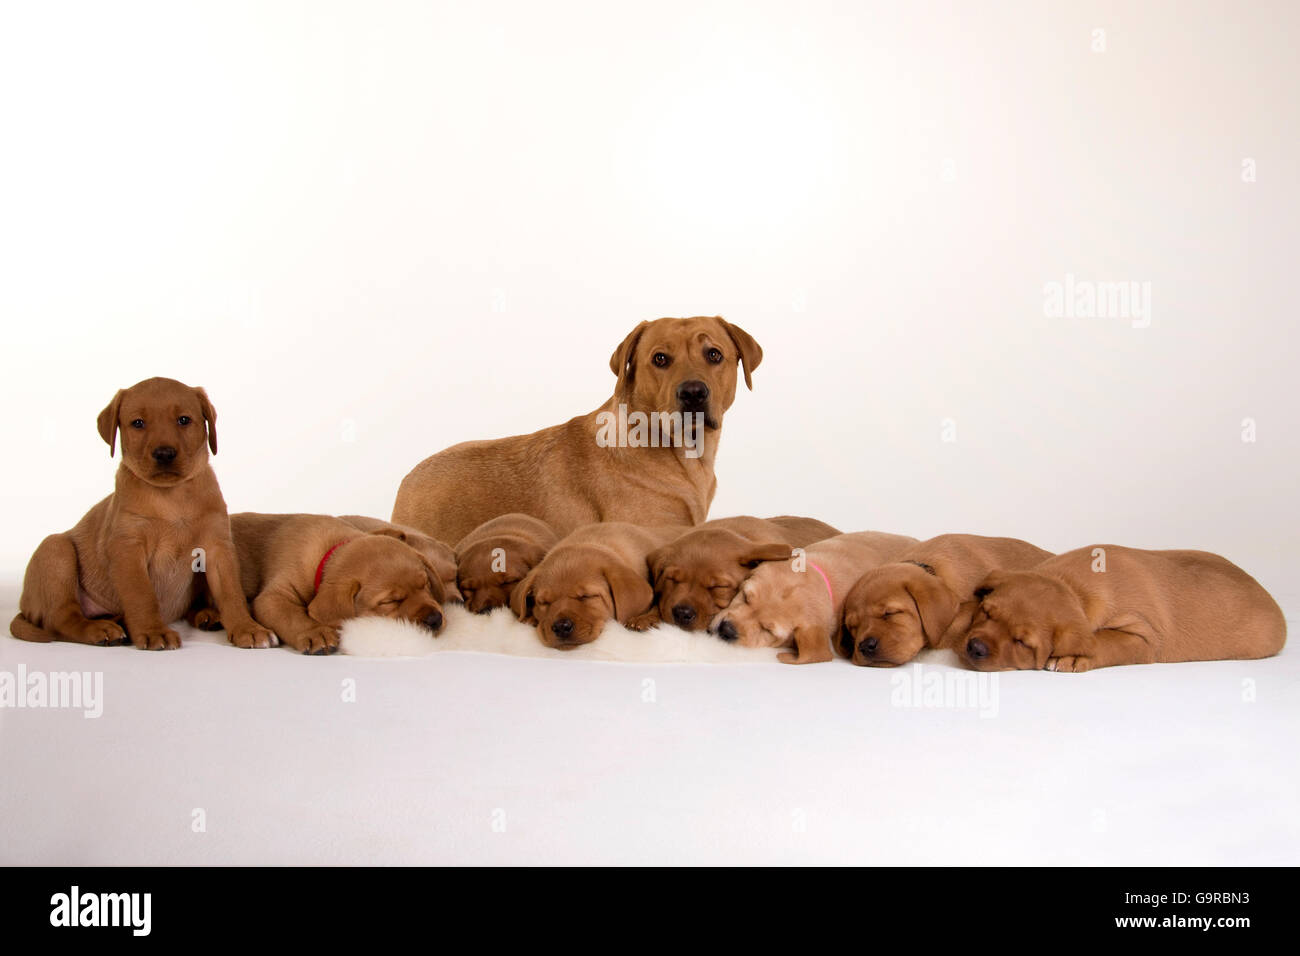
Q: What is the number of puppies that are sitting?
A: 1